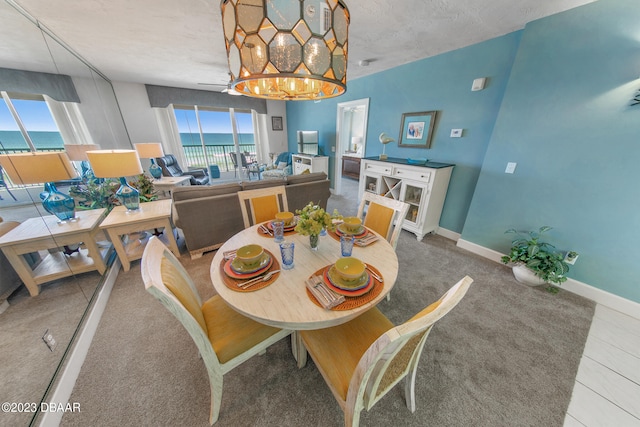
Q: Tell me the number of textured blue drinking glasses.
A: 4